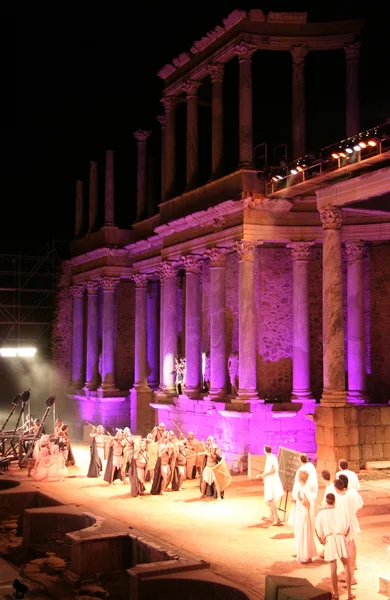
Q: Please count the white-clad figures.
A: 8